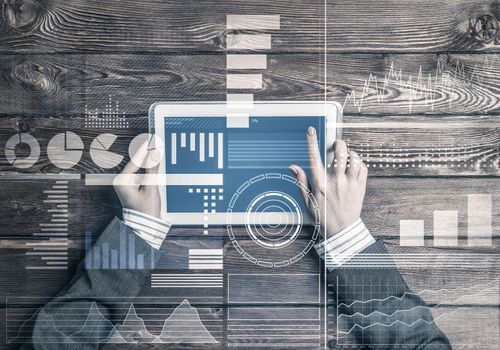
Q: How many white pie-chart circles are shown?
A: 4